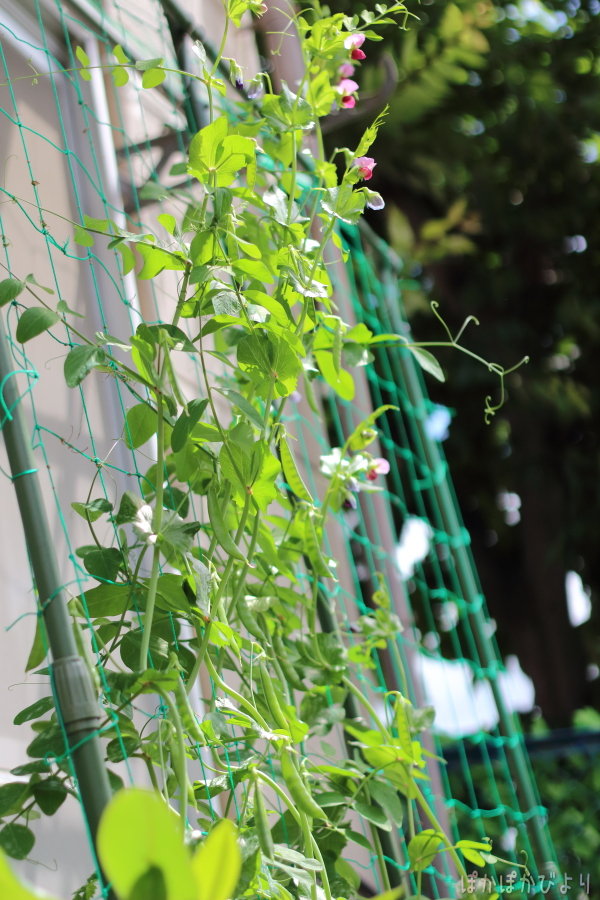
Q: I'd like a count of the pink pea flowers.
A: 5